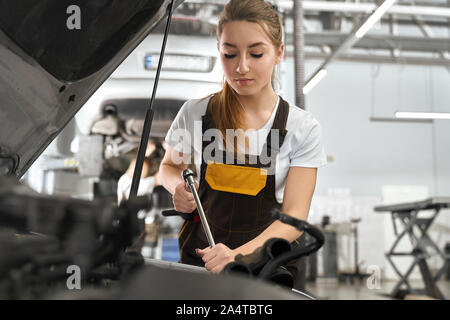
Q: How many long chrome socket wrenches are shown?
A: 1